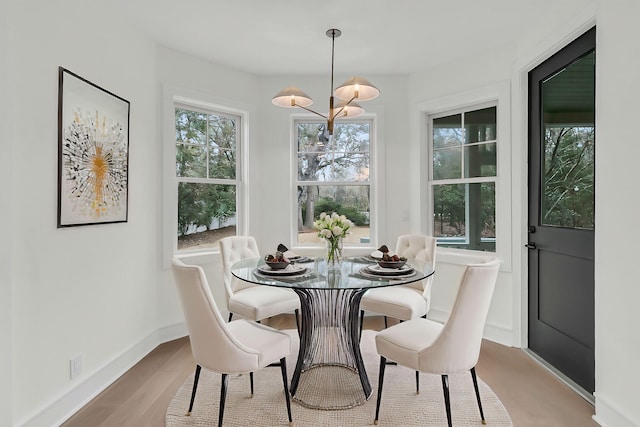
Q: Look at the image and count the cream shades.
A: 3